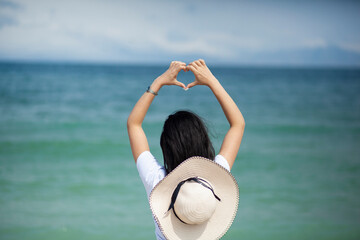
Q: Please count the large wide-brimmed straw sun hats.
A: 1